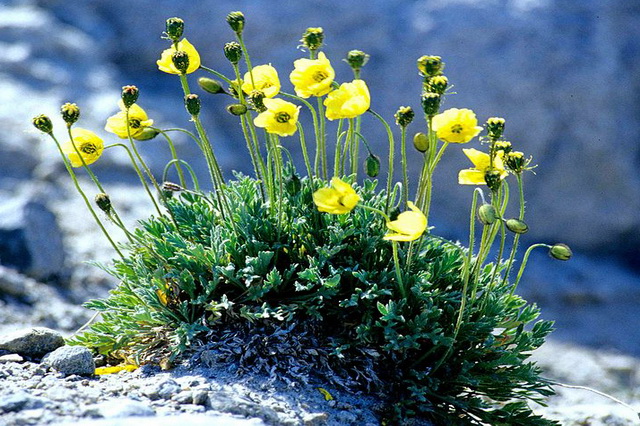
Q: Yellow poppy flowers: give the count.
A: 11